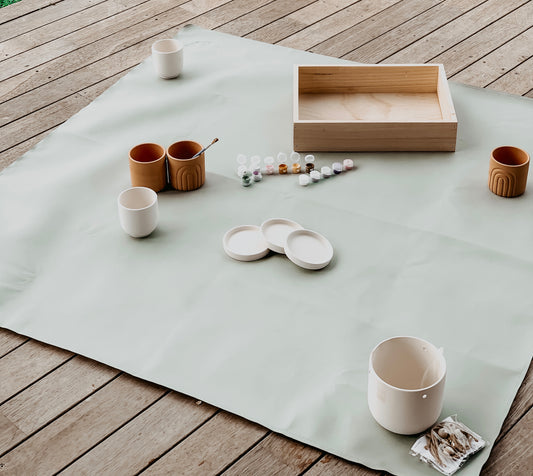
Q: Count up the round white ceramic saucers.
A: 3